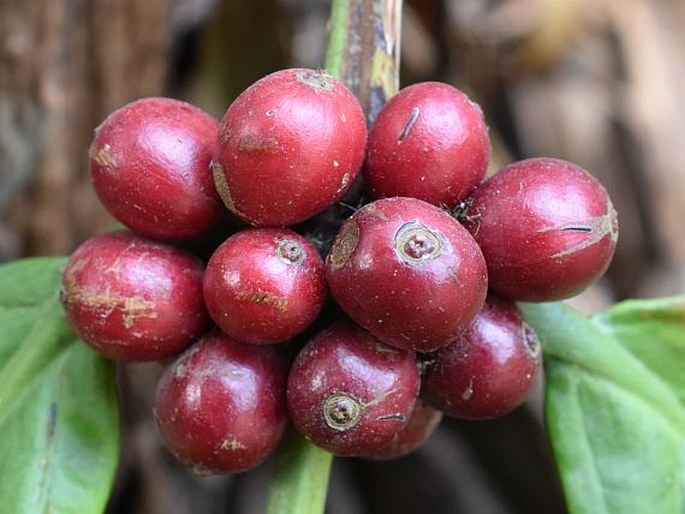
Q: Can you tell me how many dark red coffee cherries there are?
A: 11